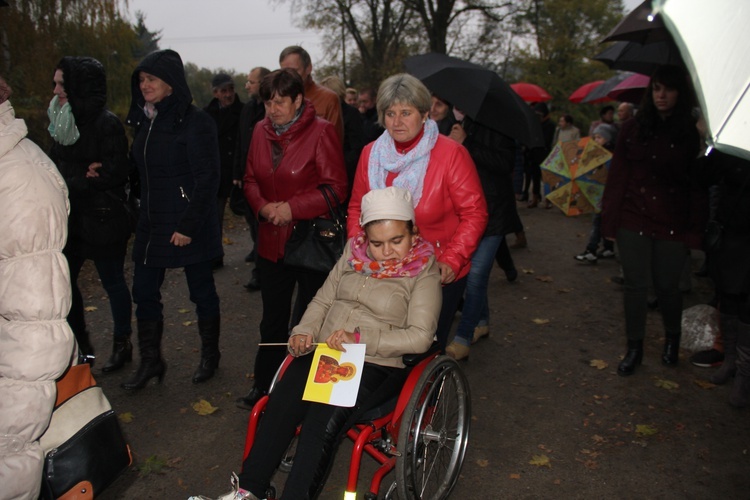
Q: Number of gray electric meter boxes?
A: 0